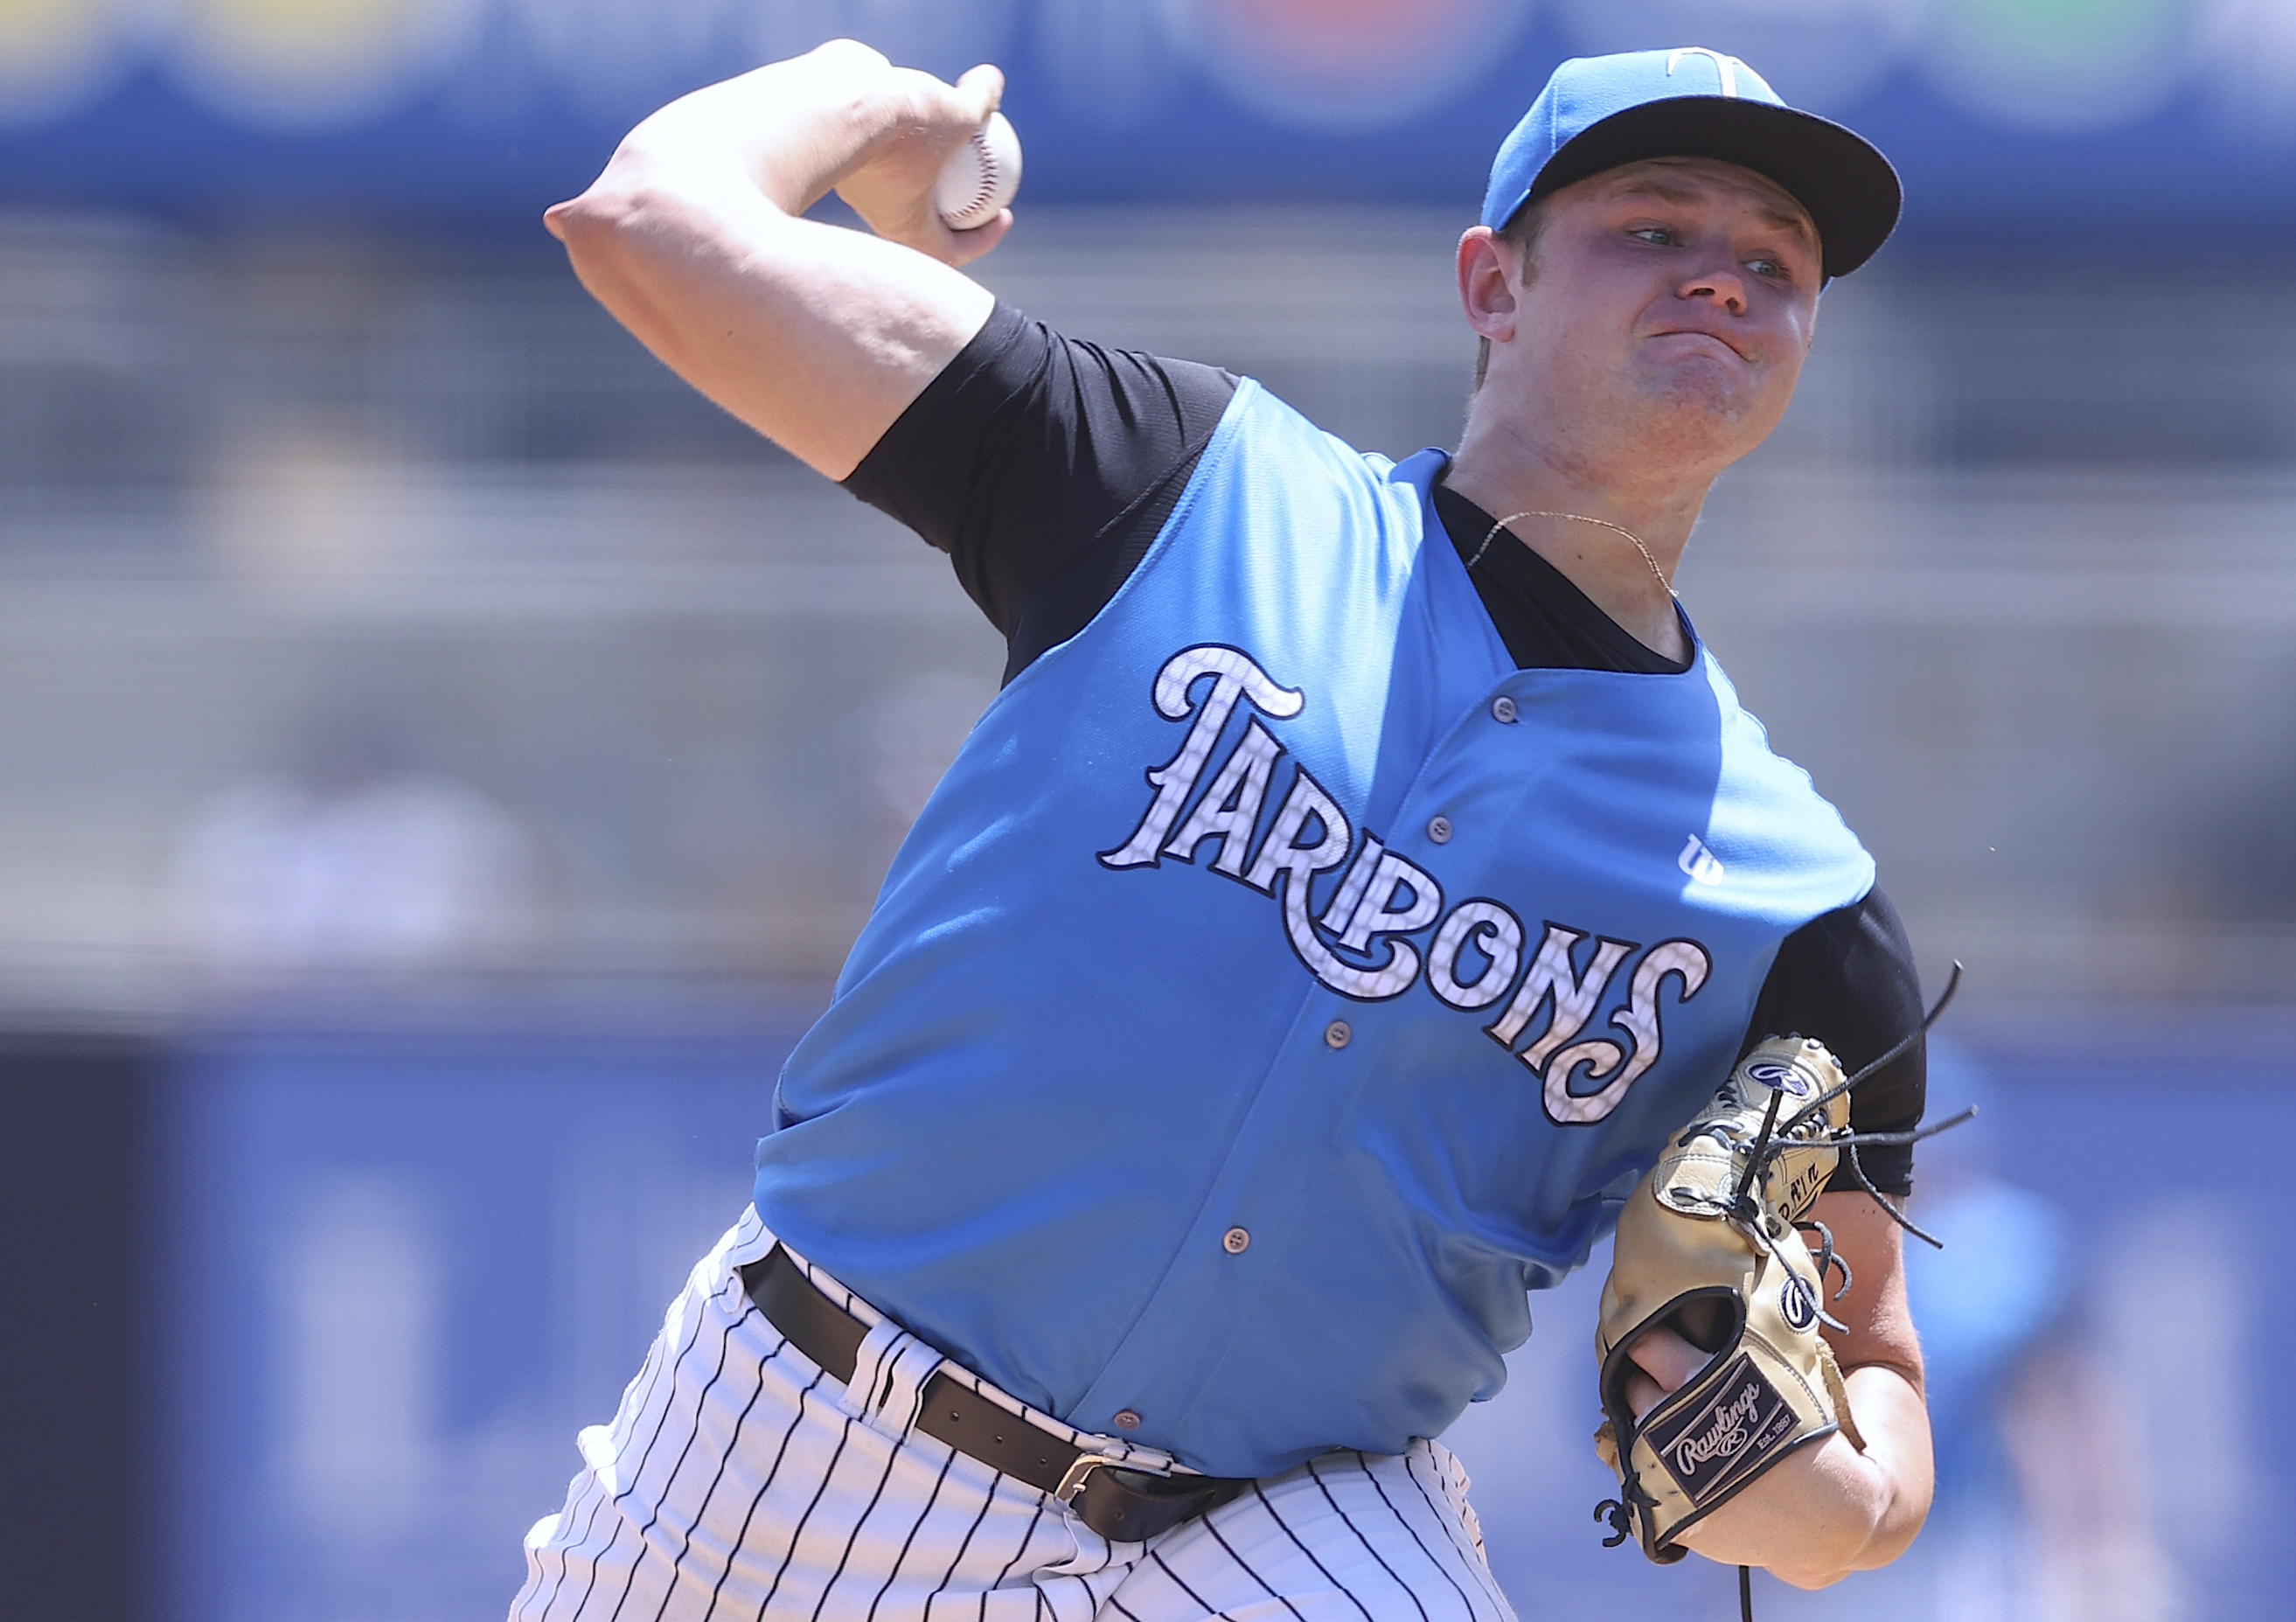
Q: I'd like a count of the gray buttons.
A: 5